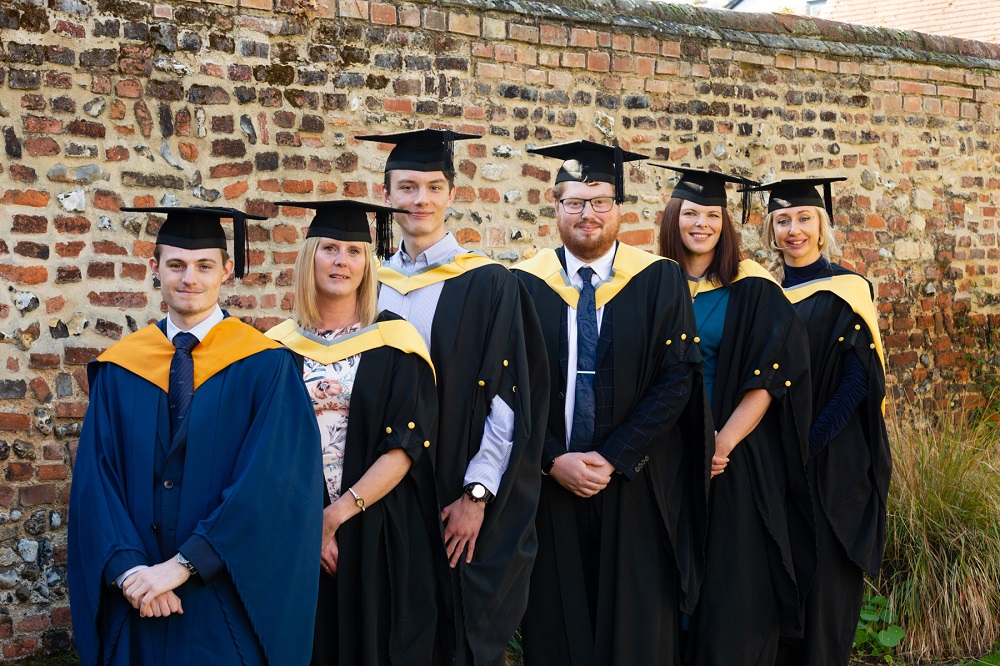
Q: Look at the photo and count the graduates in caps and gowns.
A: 6